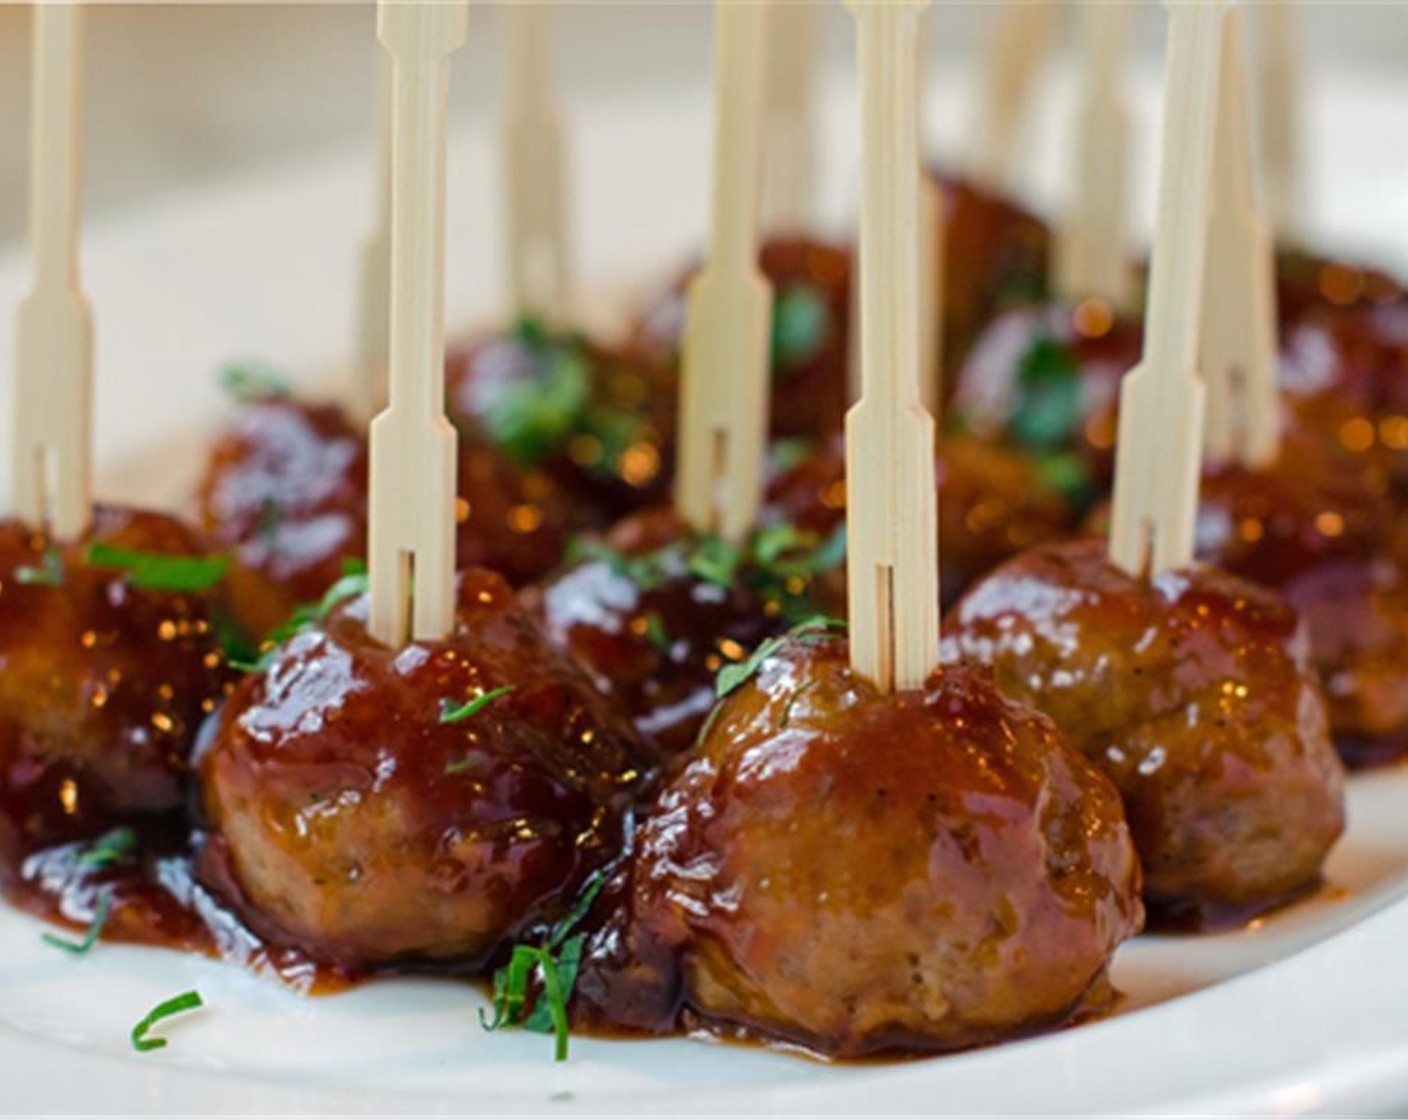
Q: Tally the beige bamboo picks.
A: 13